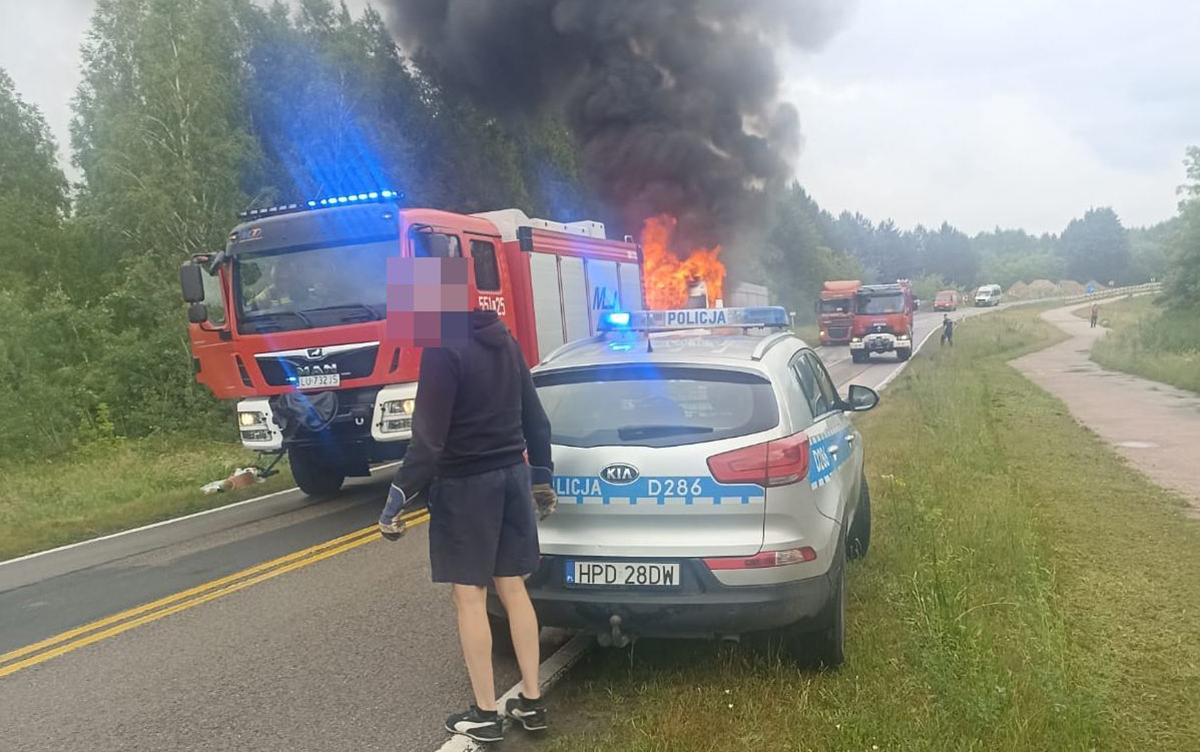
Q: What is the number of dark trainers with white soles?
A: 2